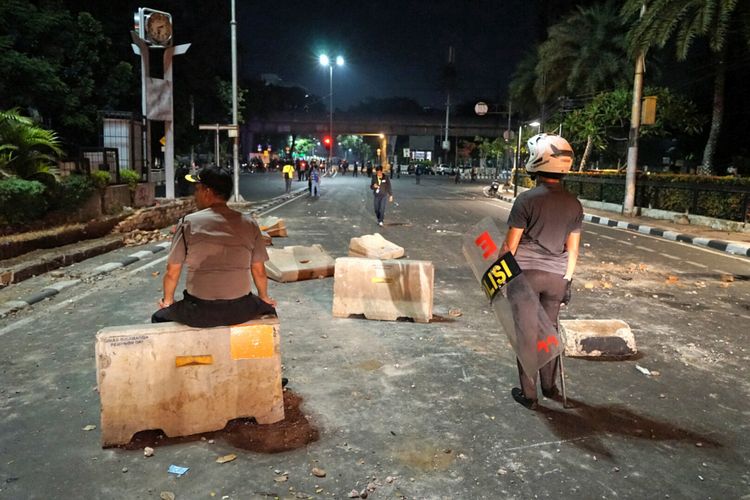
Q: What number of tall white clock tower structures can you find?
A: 1